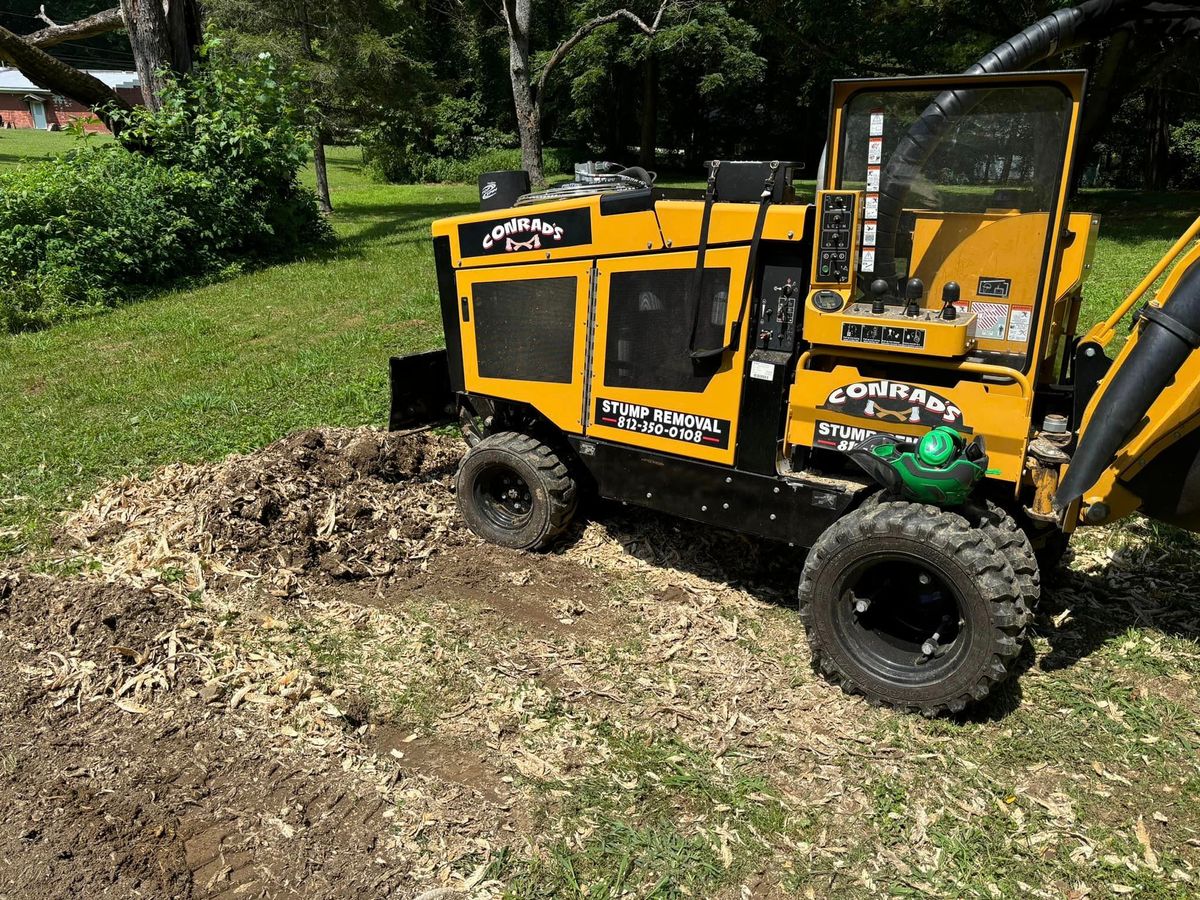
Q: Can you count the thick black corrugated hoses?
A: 1